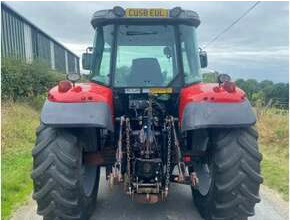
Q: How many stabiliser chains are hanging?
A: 2